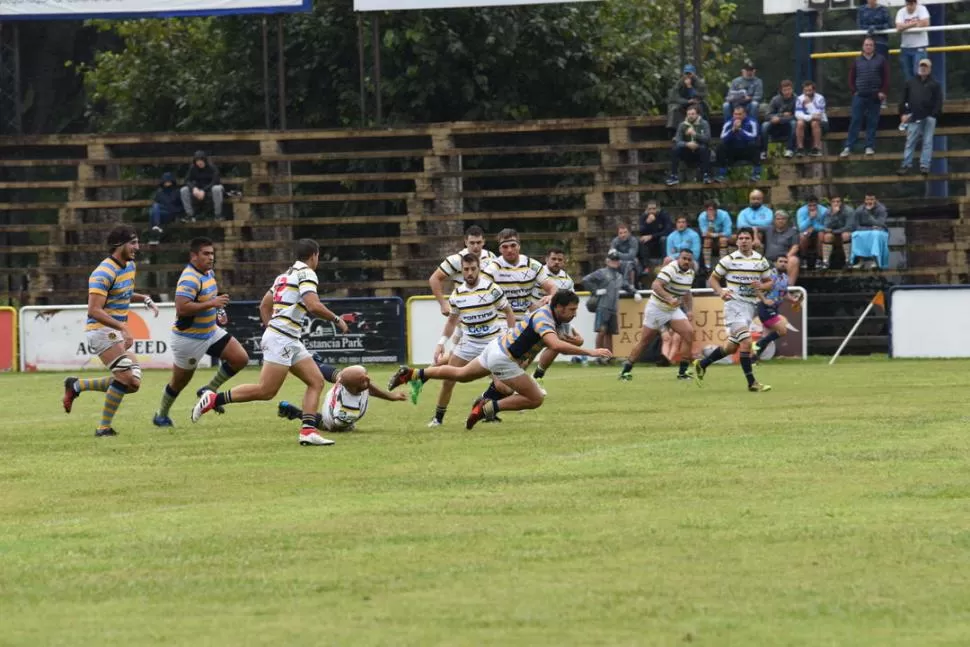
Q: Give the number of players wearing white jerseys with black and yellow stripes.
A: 8